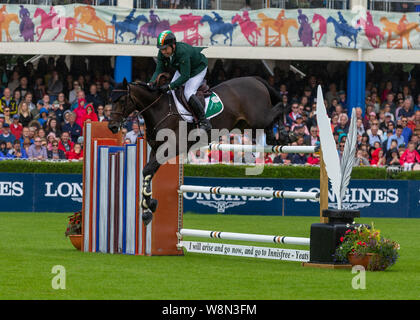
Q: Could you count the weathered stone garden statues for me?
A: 0